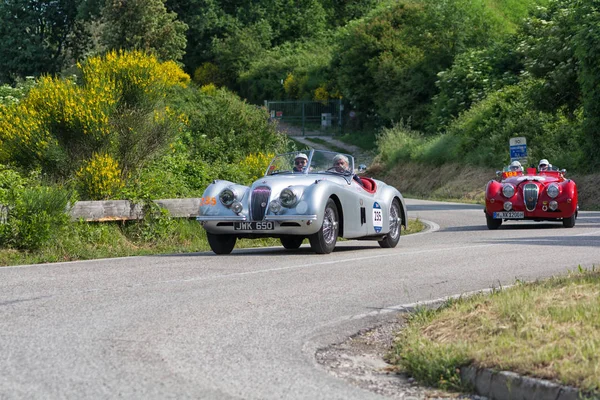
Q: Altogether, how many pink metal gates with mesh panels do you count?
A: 0